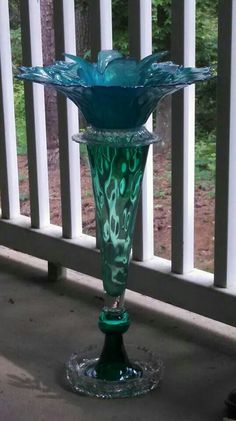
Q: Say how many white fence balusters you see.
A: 7